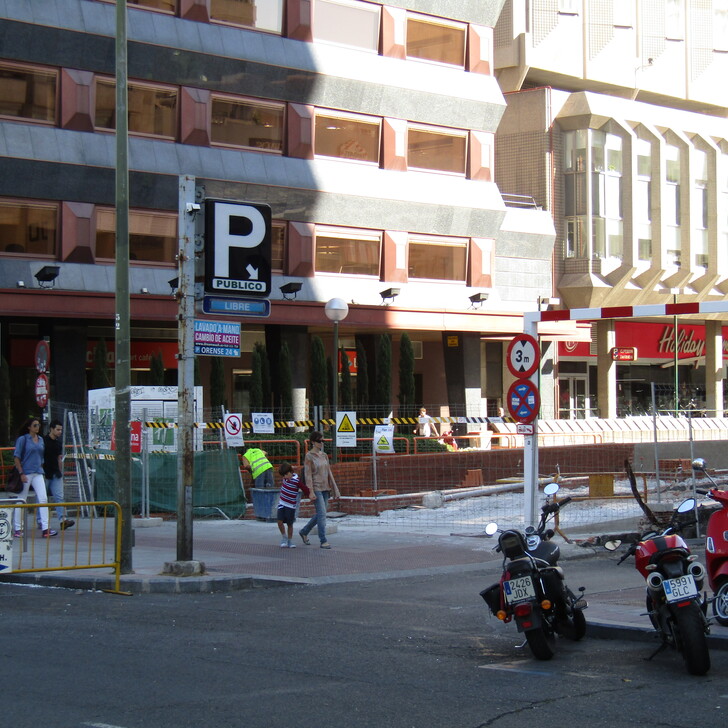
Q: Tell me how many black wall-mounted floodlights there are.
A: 5